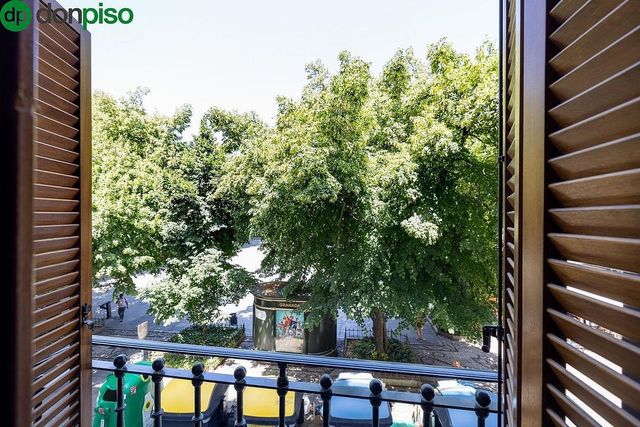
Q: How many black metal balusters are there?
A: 9